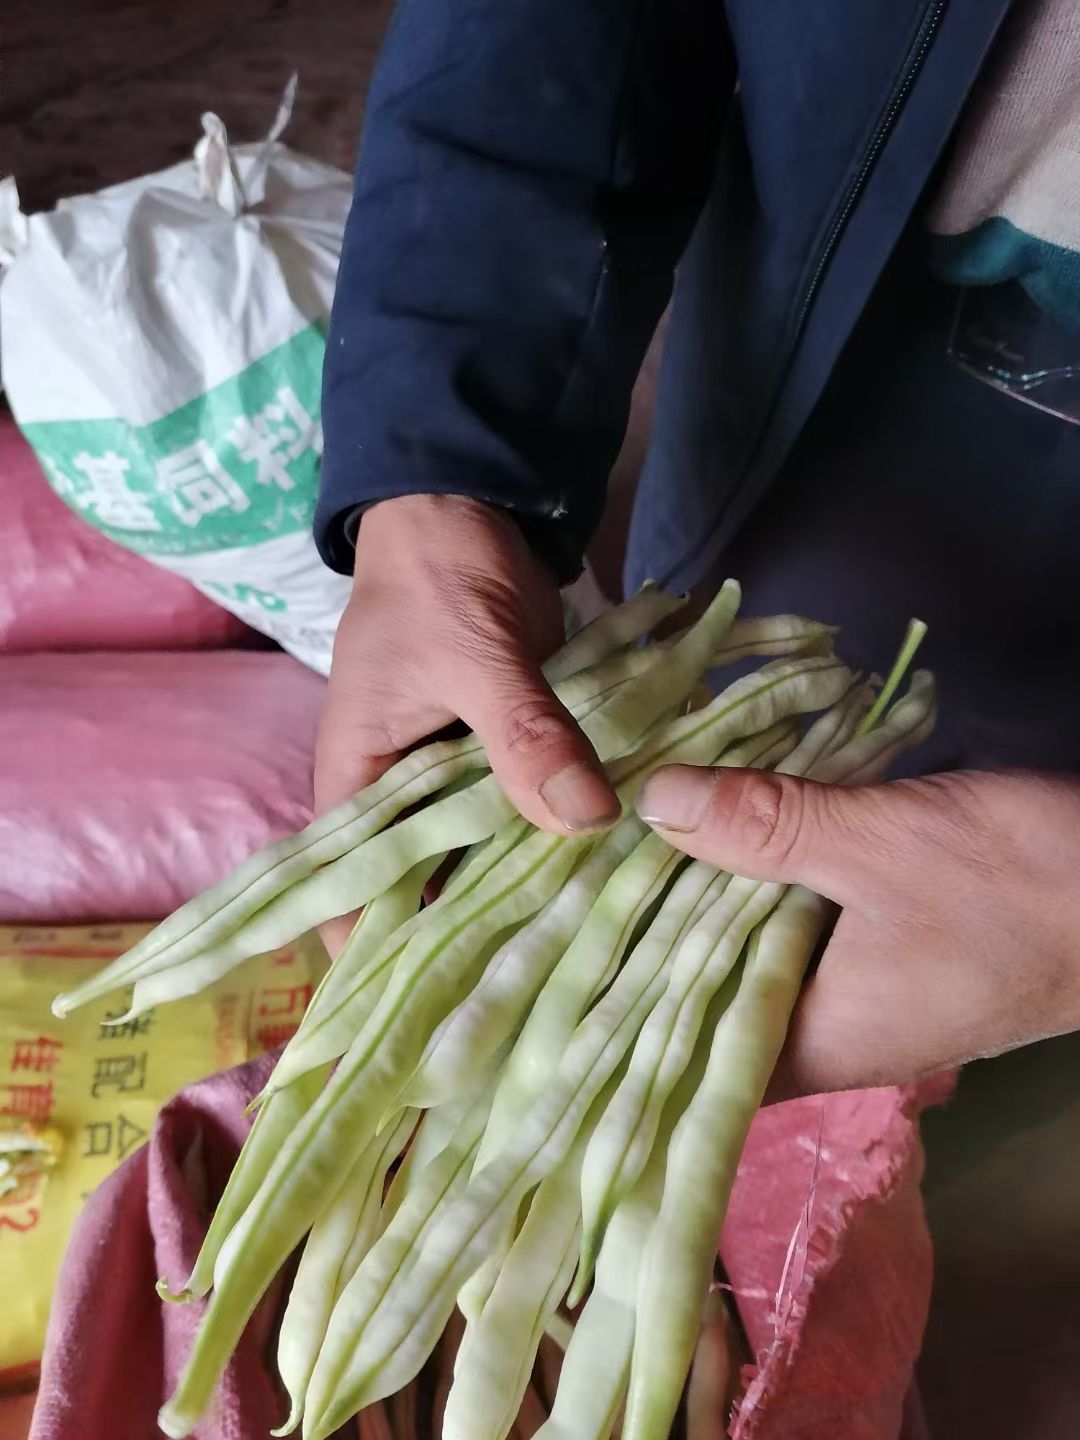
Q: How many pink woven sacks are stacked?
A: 2